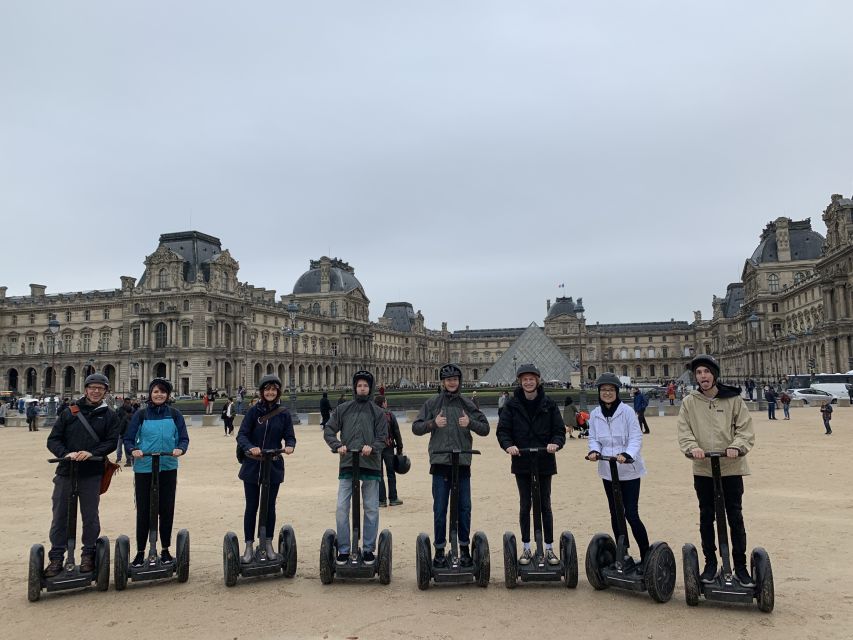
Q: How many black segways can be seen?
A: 8